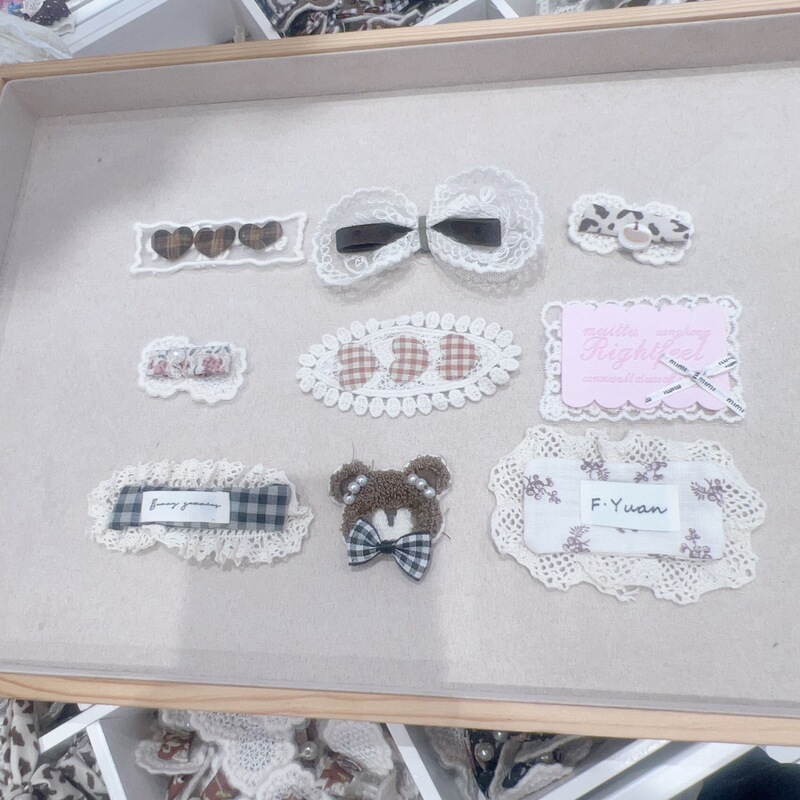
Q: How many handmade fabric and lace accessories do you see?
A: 9